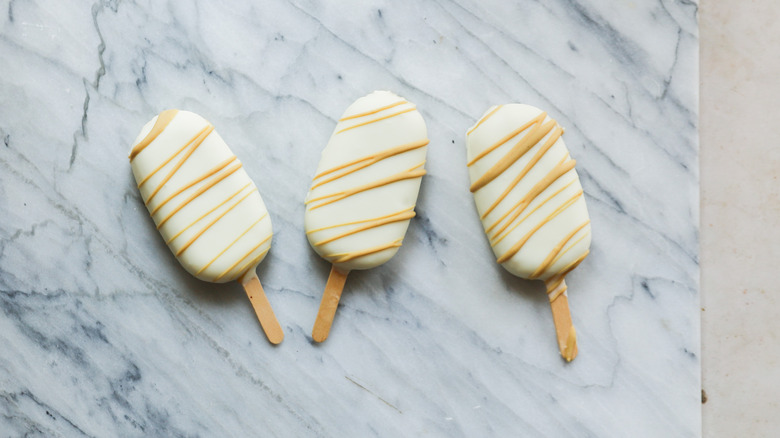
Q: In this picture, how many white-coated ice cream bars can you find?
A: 3